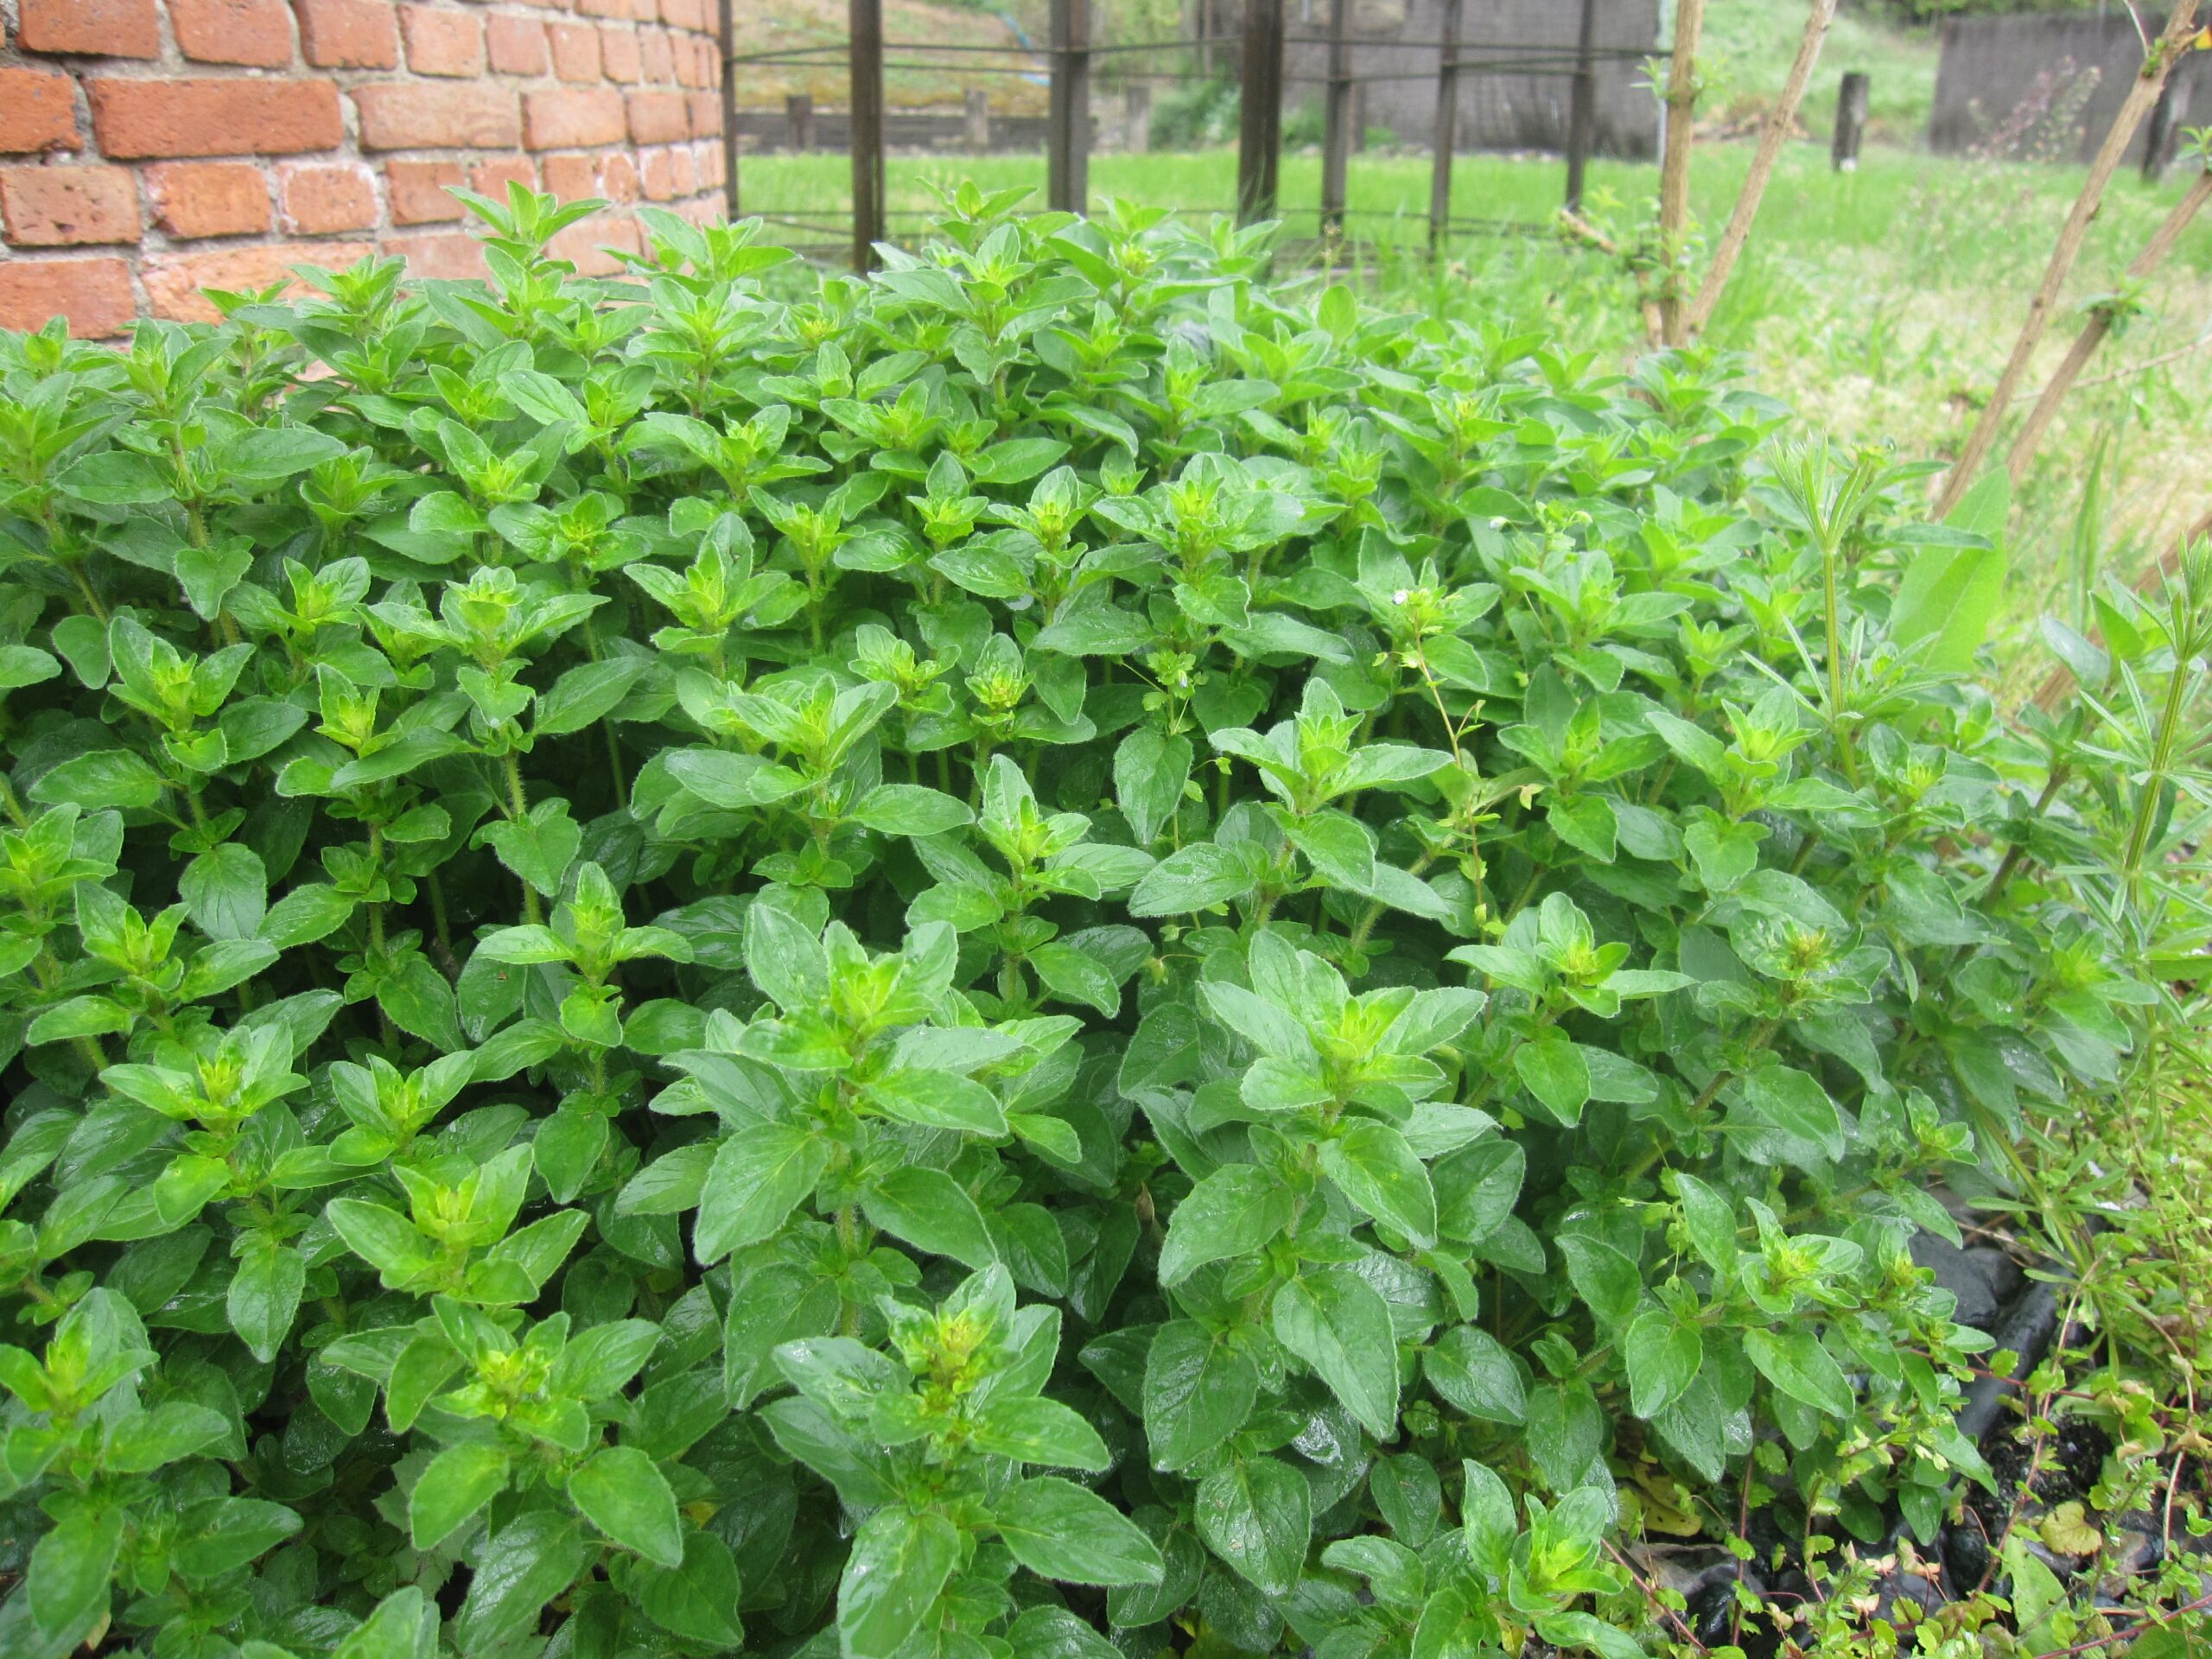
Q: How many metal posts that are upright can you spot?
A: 7